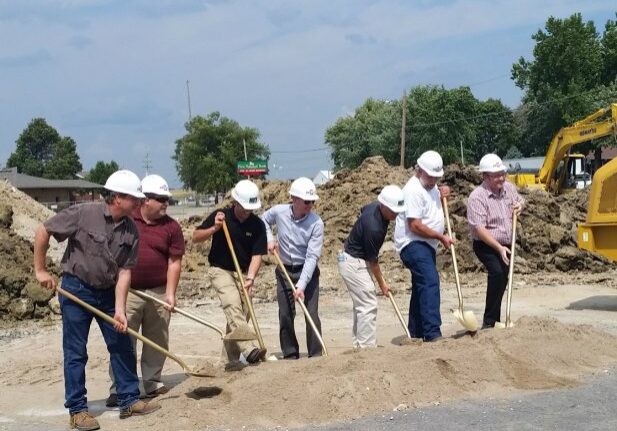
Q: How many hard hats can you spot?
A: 7